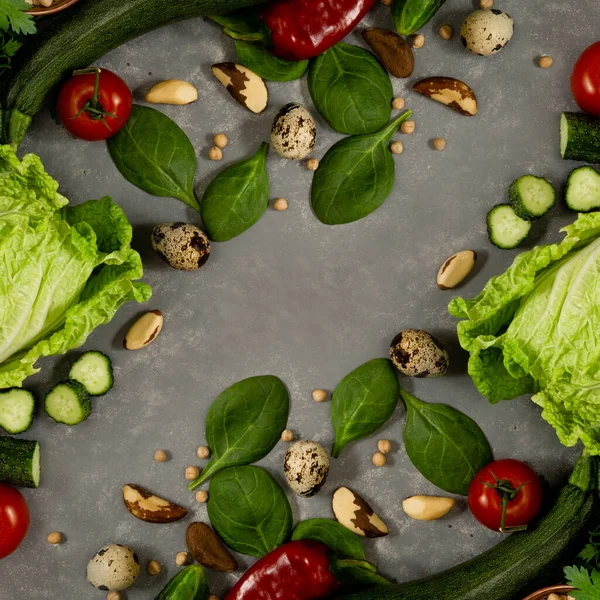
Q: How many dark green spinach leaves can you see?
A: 10